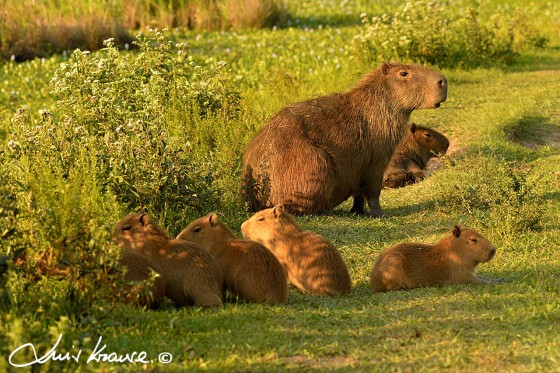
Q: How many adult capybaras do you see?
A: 2